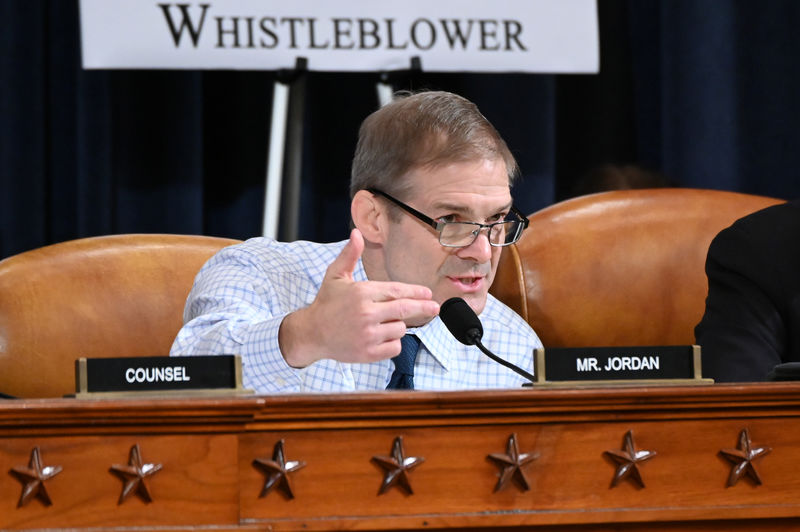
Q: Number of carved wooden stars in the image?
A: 7